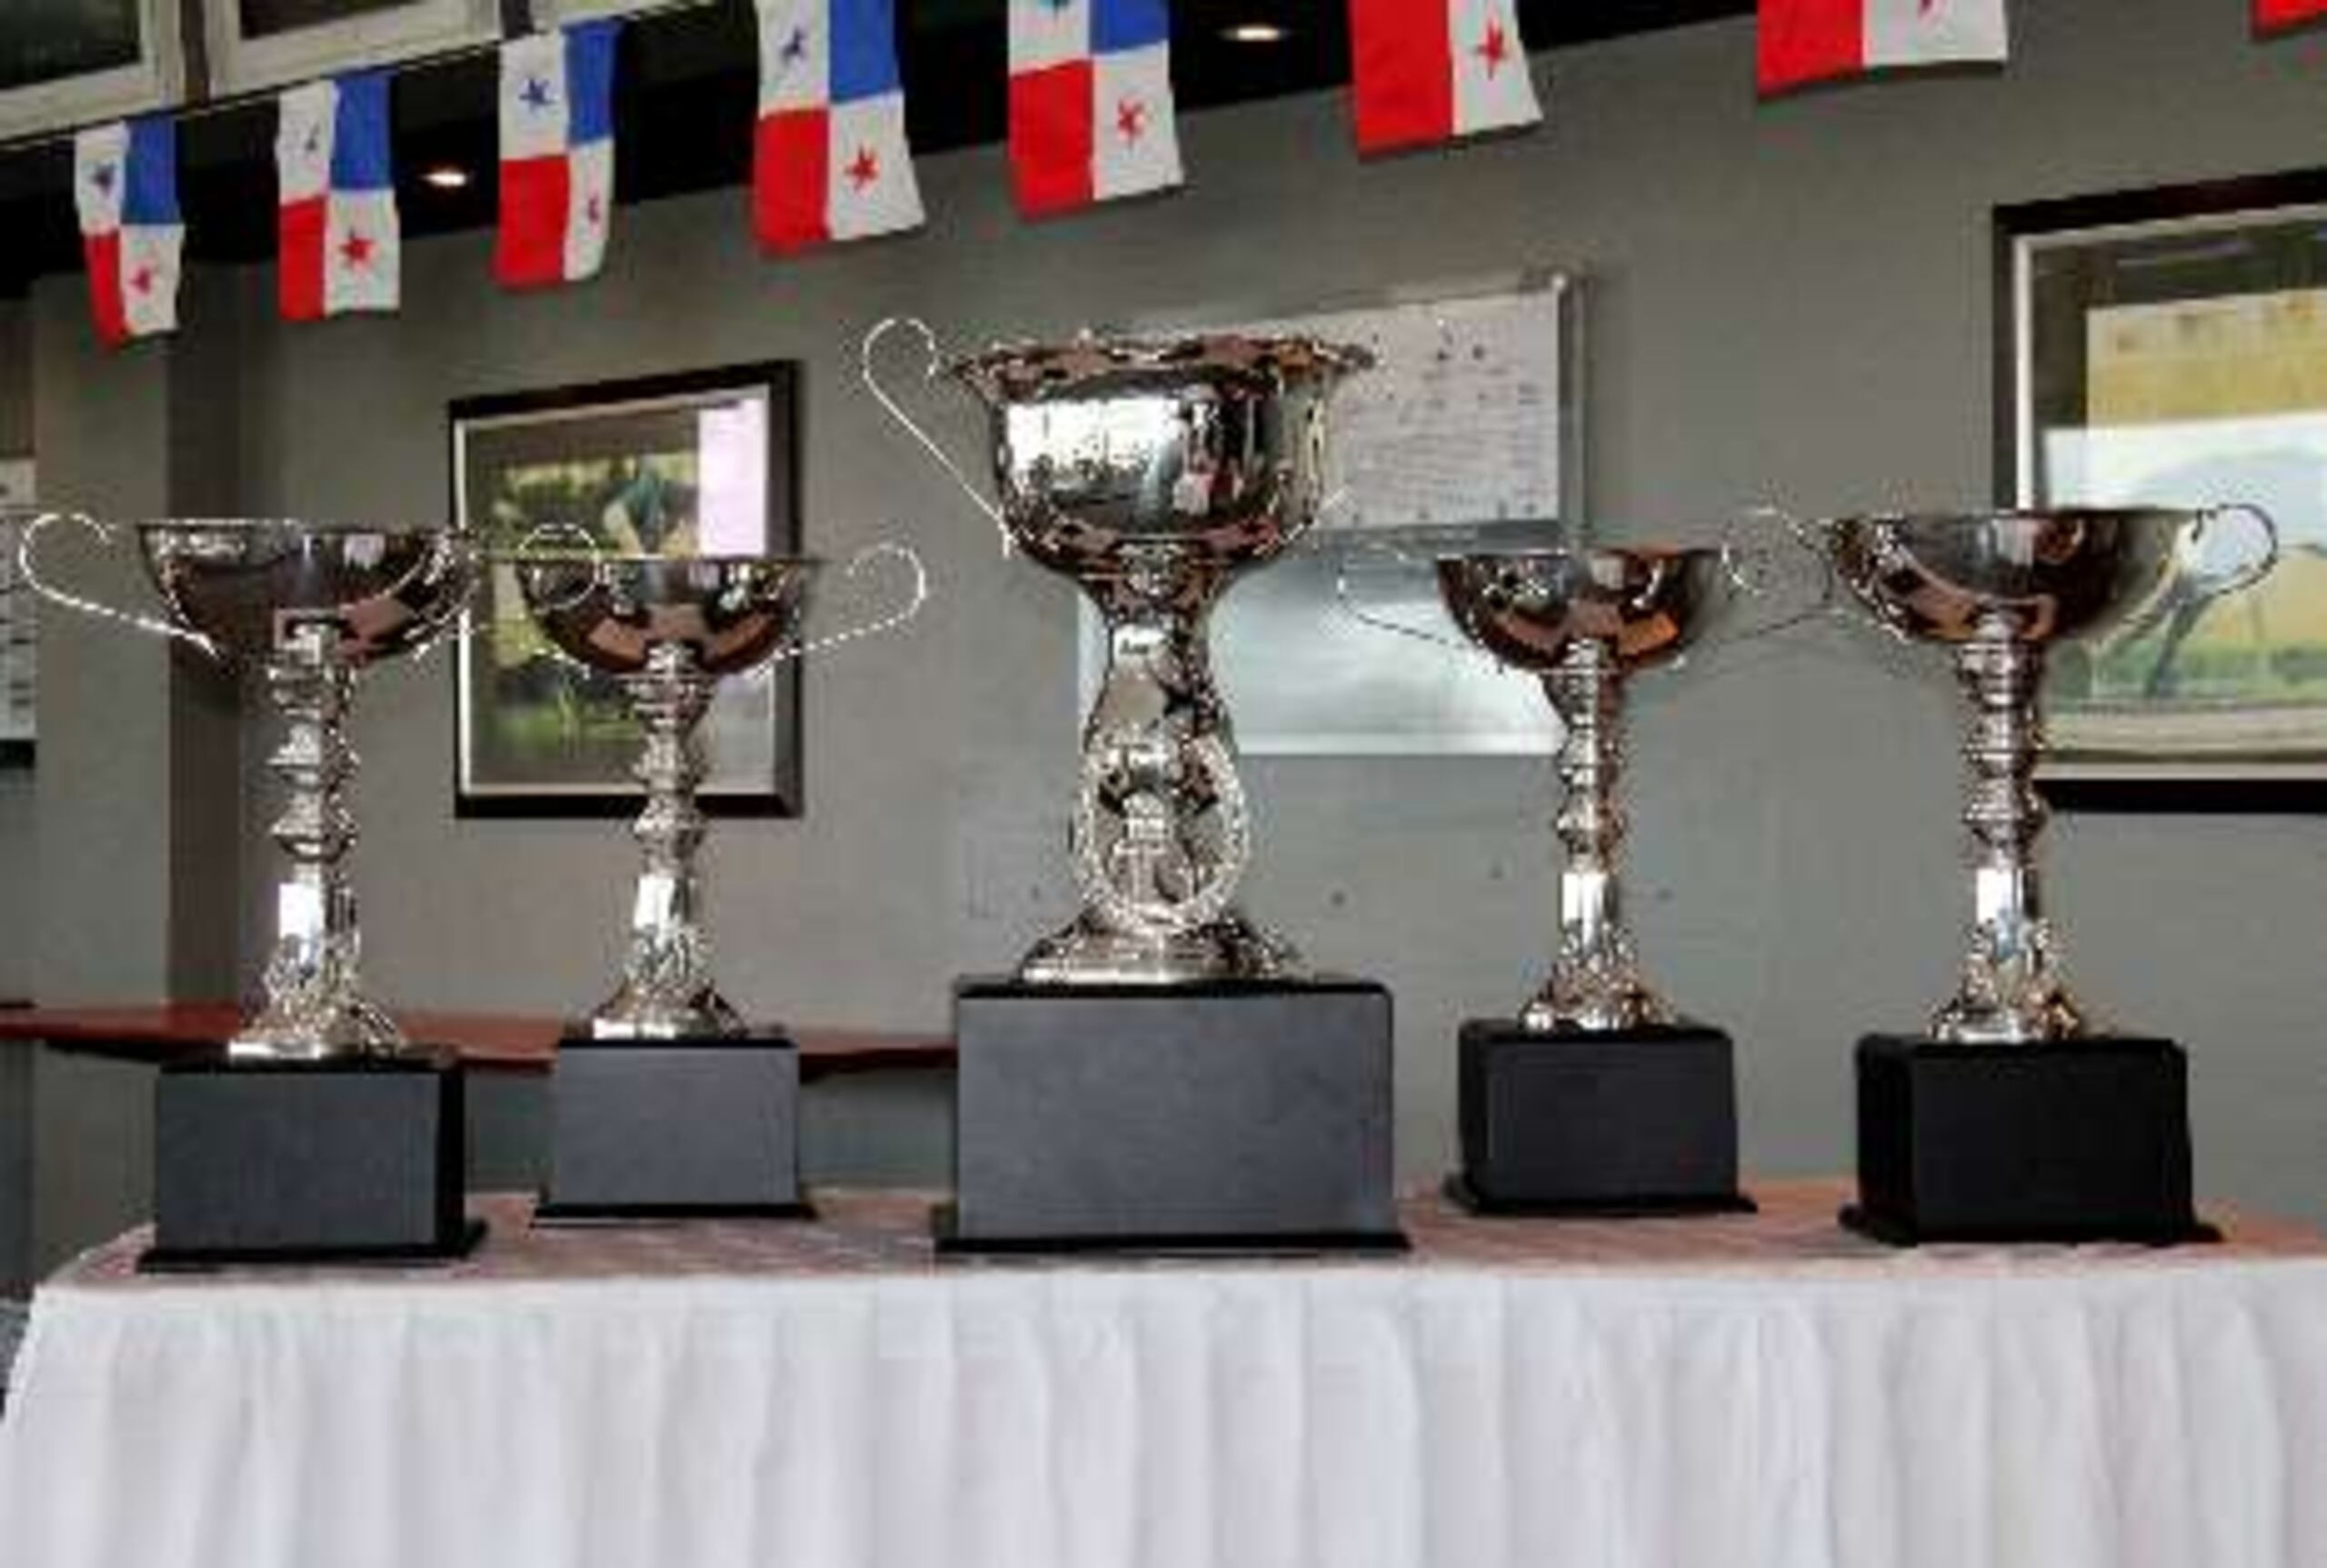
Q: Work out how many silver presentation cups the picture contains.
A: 5